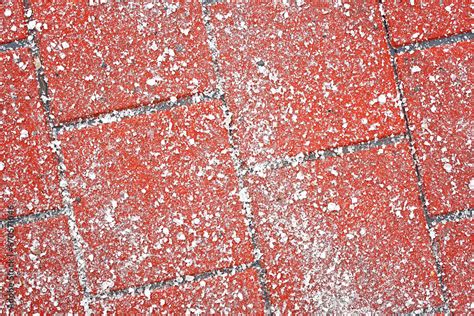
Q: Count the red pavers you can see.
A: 11